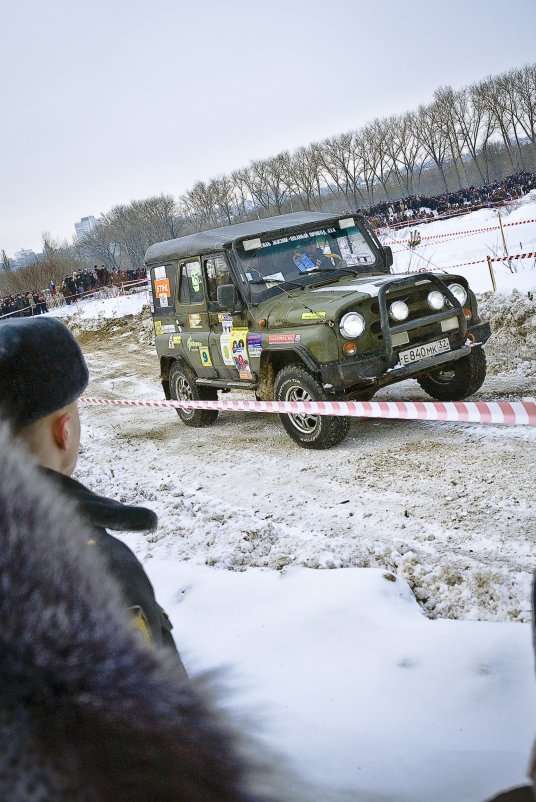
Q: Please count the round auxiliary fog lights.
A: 2